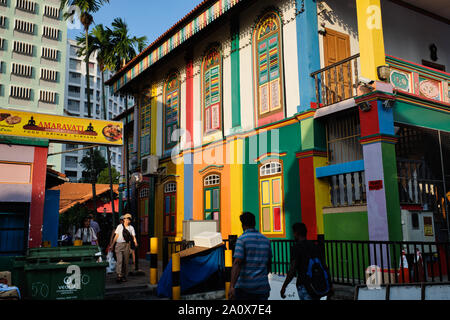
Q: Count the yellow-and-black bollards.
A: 3